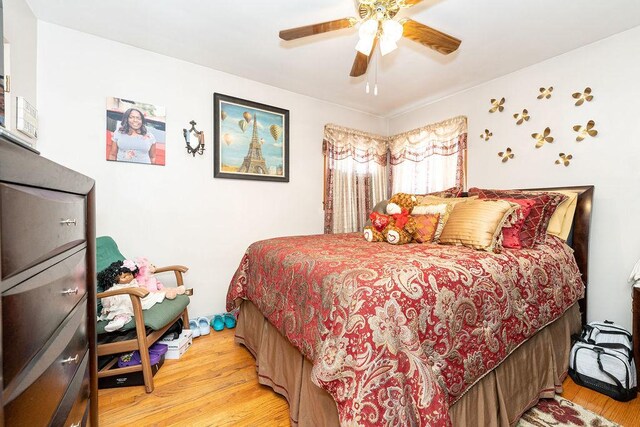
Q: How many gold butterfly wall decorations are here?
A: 9